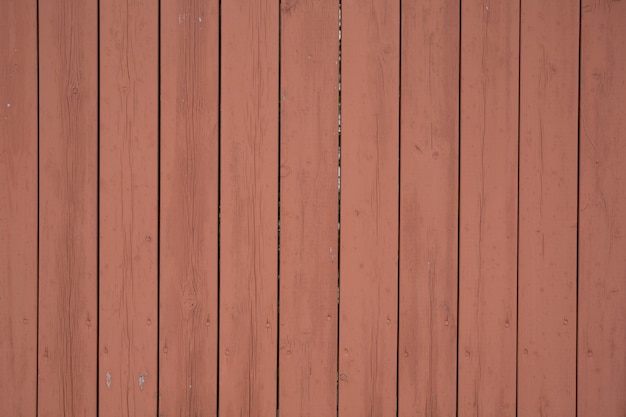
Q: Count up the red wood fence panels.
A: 11